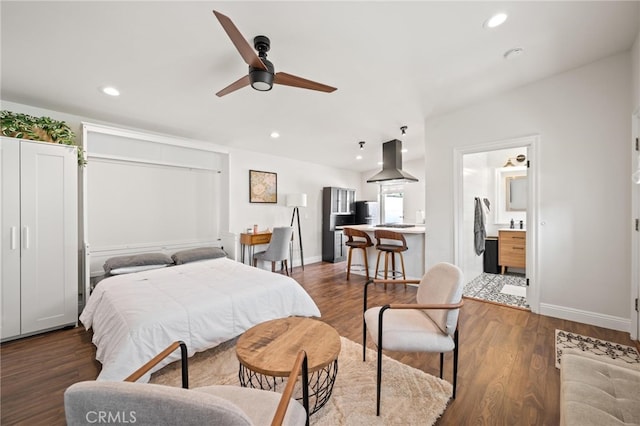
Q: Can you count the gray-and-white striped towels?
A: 1